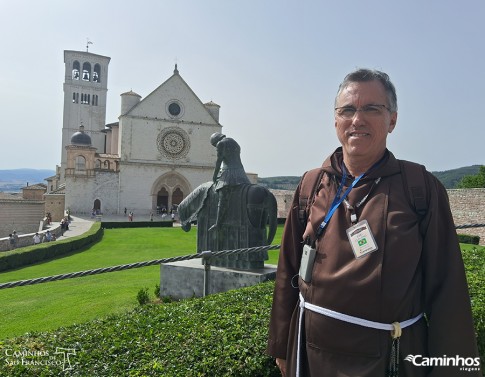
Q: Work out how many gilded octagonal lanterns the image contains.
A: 0